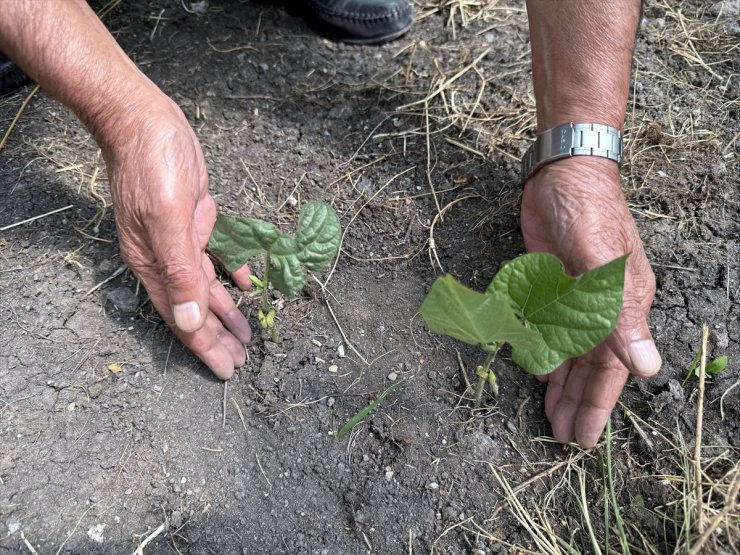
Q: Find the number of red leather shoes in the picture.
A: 0